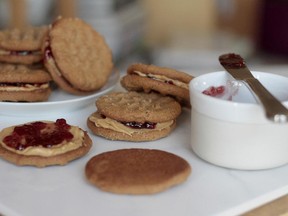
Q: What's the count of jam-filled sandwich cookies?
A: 5